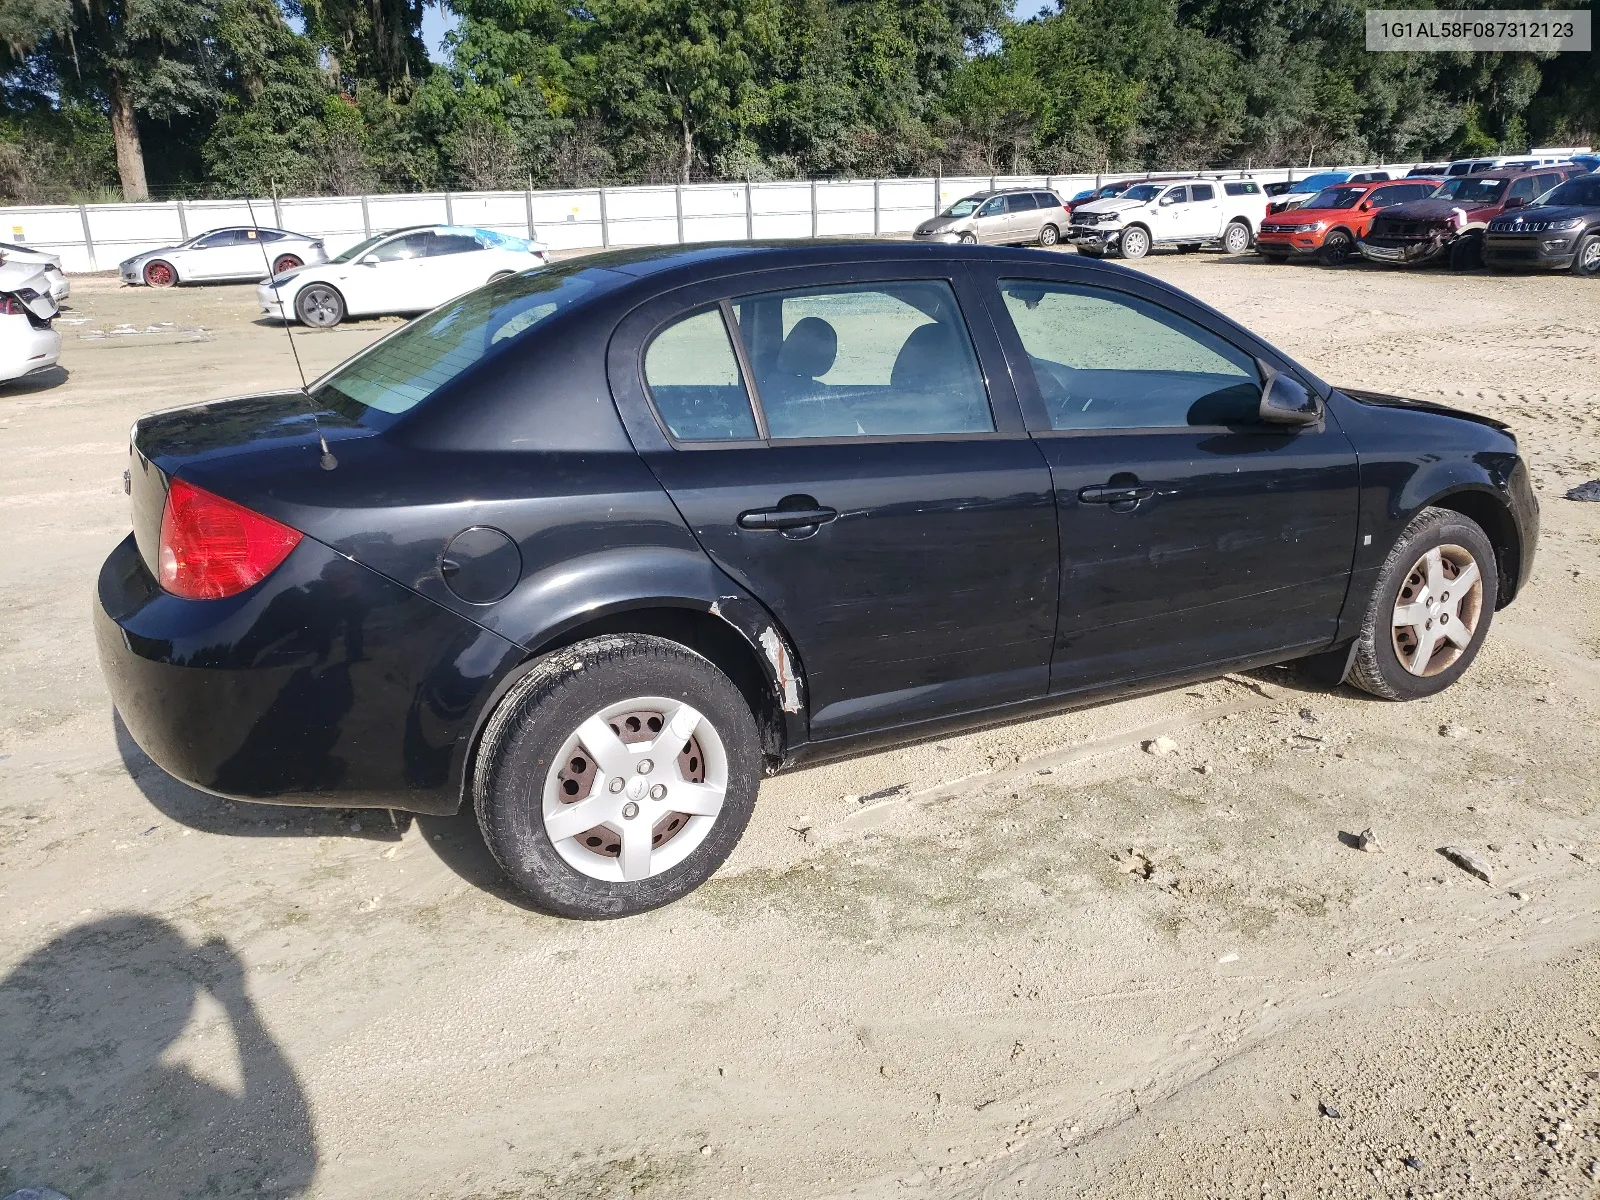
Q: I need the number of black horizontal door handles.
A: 2